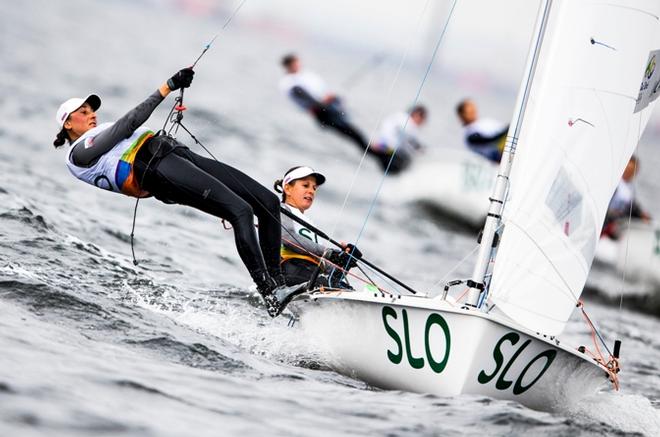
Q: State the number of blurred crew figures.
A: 4